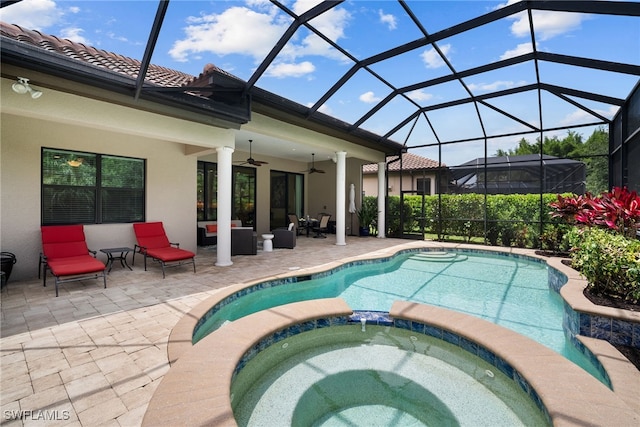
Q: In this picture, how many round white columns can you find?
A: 3